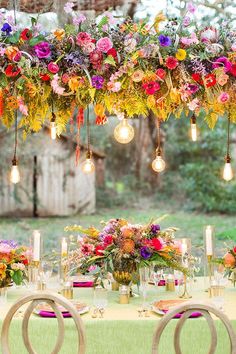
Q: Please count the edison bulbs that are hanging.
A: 7